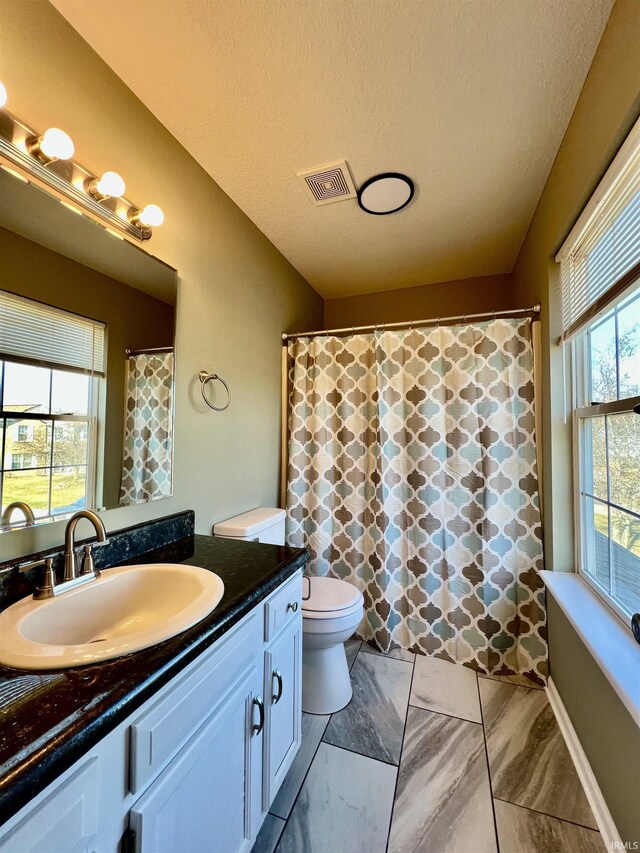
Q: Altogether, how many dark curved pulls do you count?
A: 2